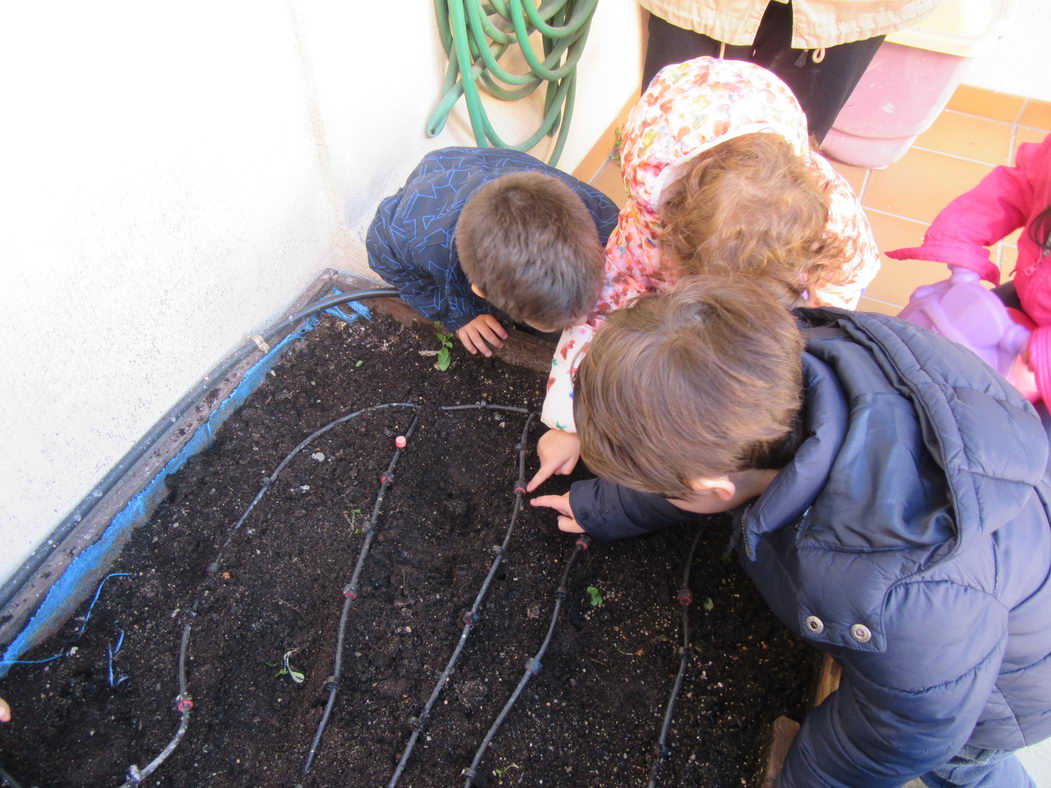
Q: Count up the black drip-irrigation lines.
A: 5